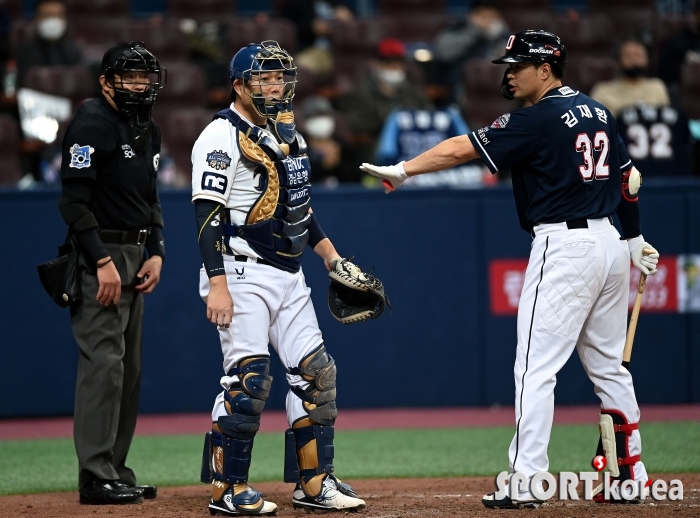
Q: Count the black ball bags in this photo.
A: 1